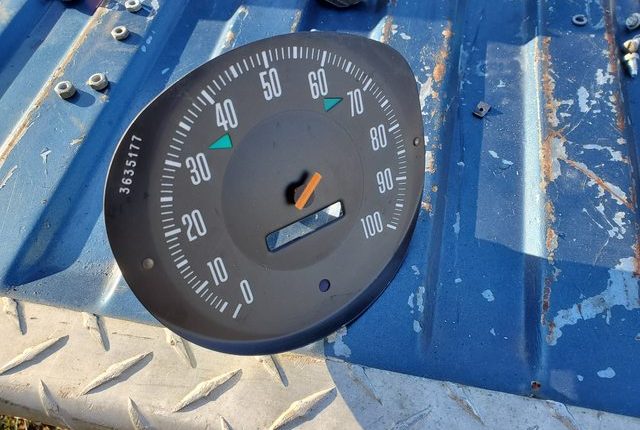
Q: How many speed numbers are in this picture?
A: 11